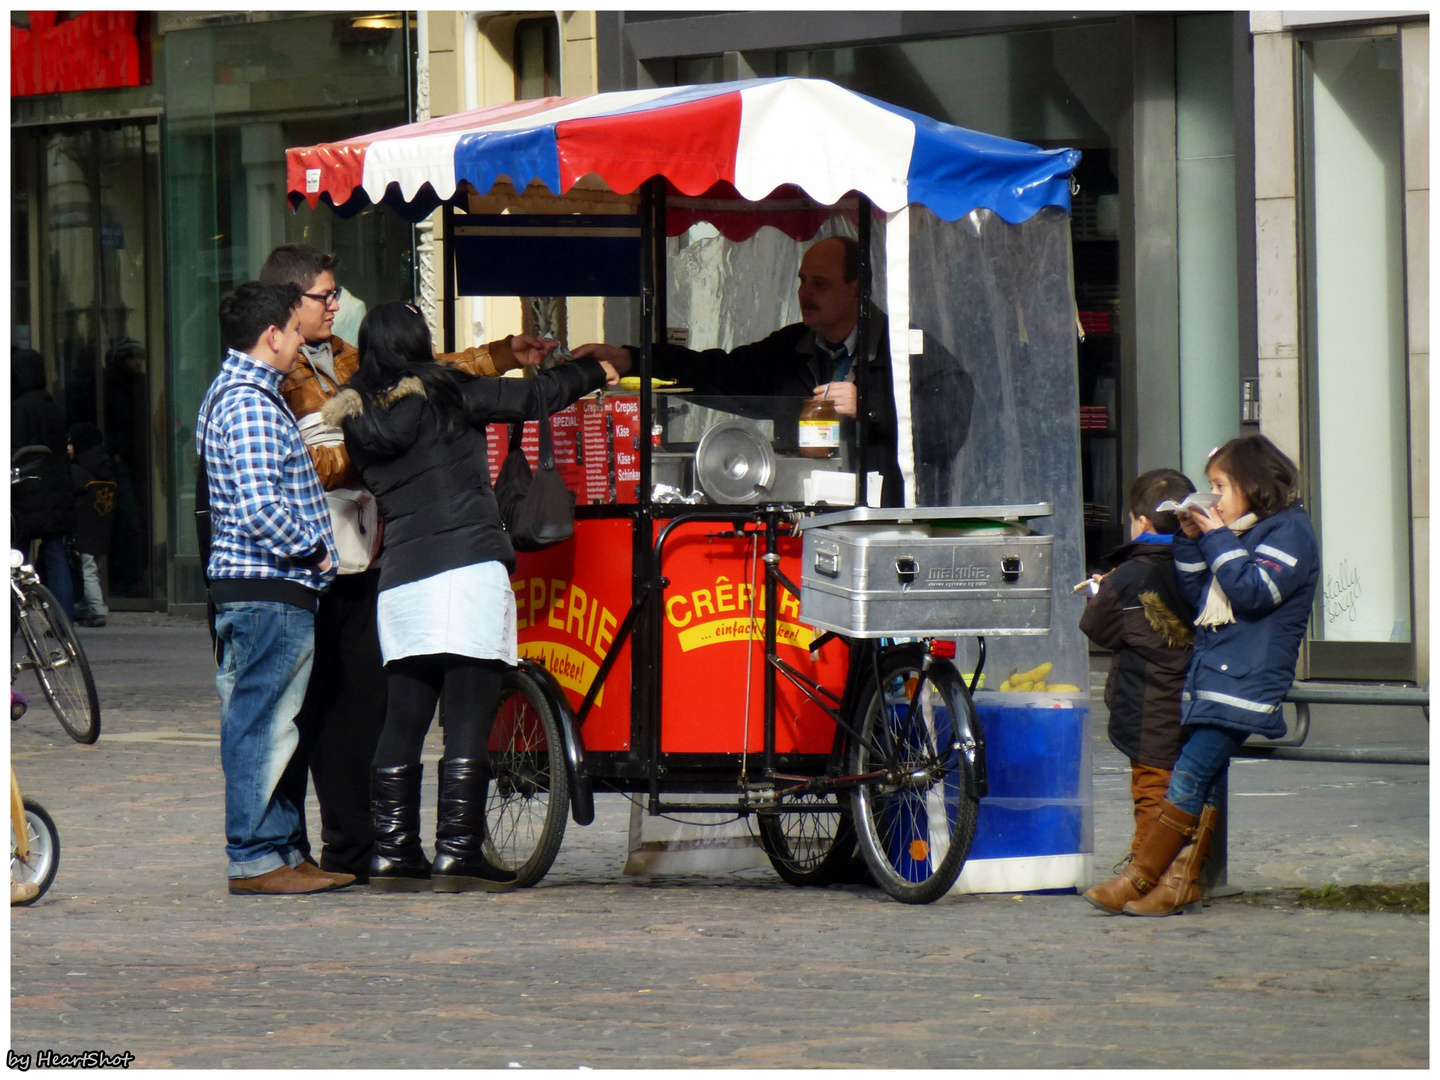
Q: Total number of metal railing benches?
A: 1